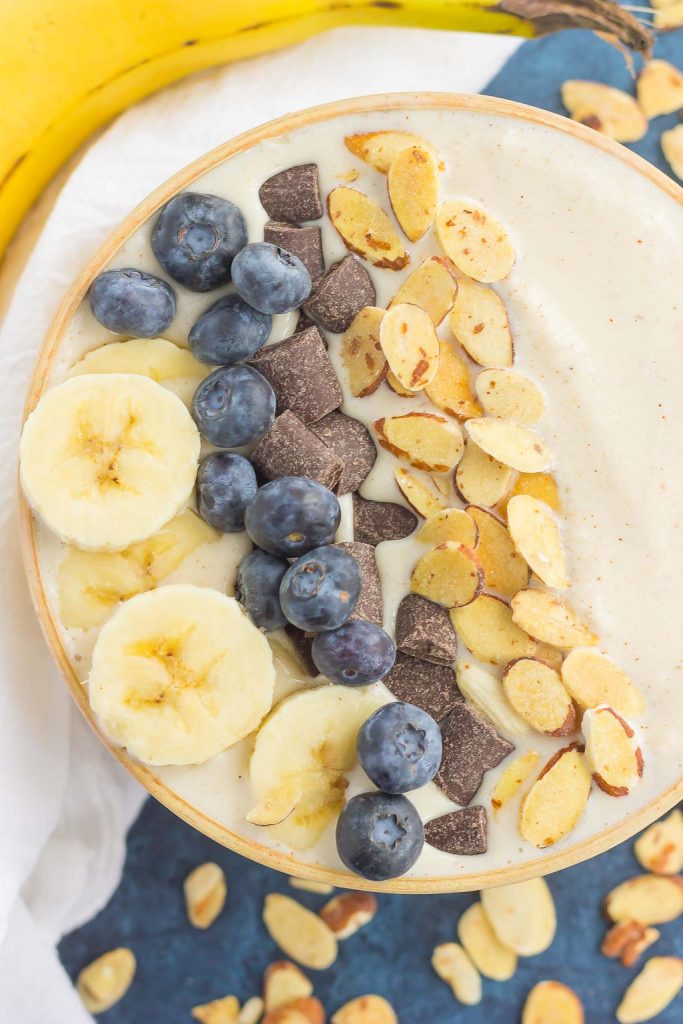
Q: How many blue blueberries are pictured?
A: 12